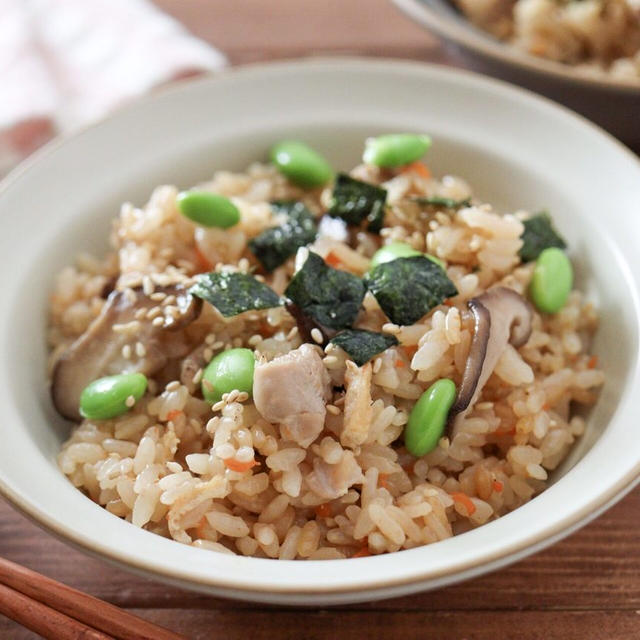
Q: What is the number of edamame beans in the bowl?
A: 8